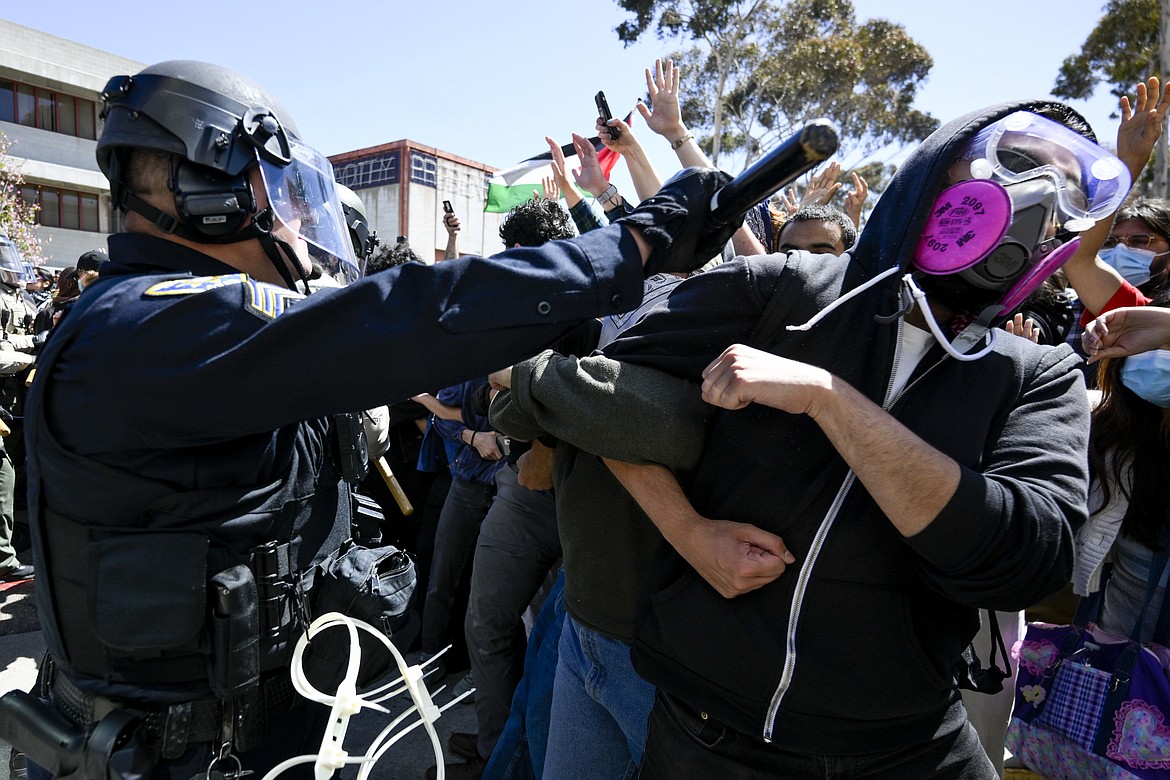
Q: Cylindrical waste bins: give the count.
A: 0